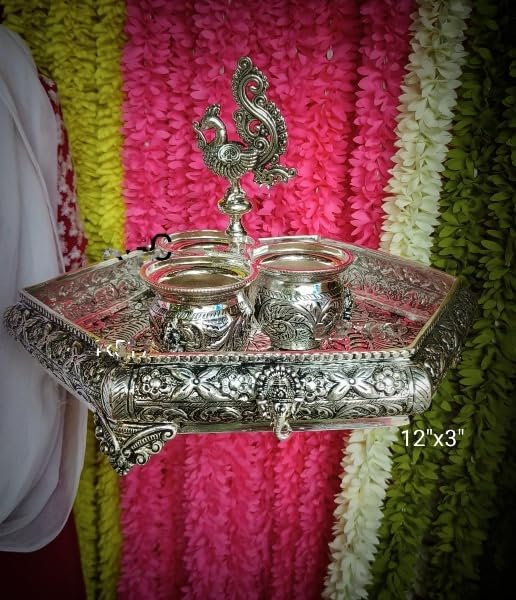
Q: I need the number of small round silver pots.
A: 3